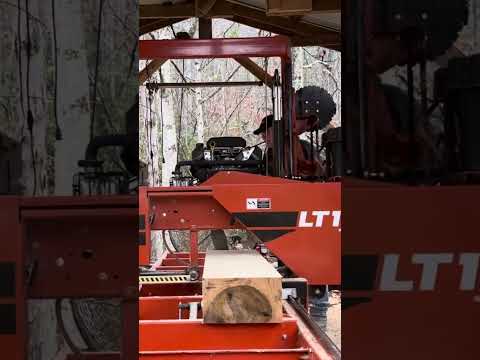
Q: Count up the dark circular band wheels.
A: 1